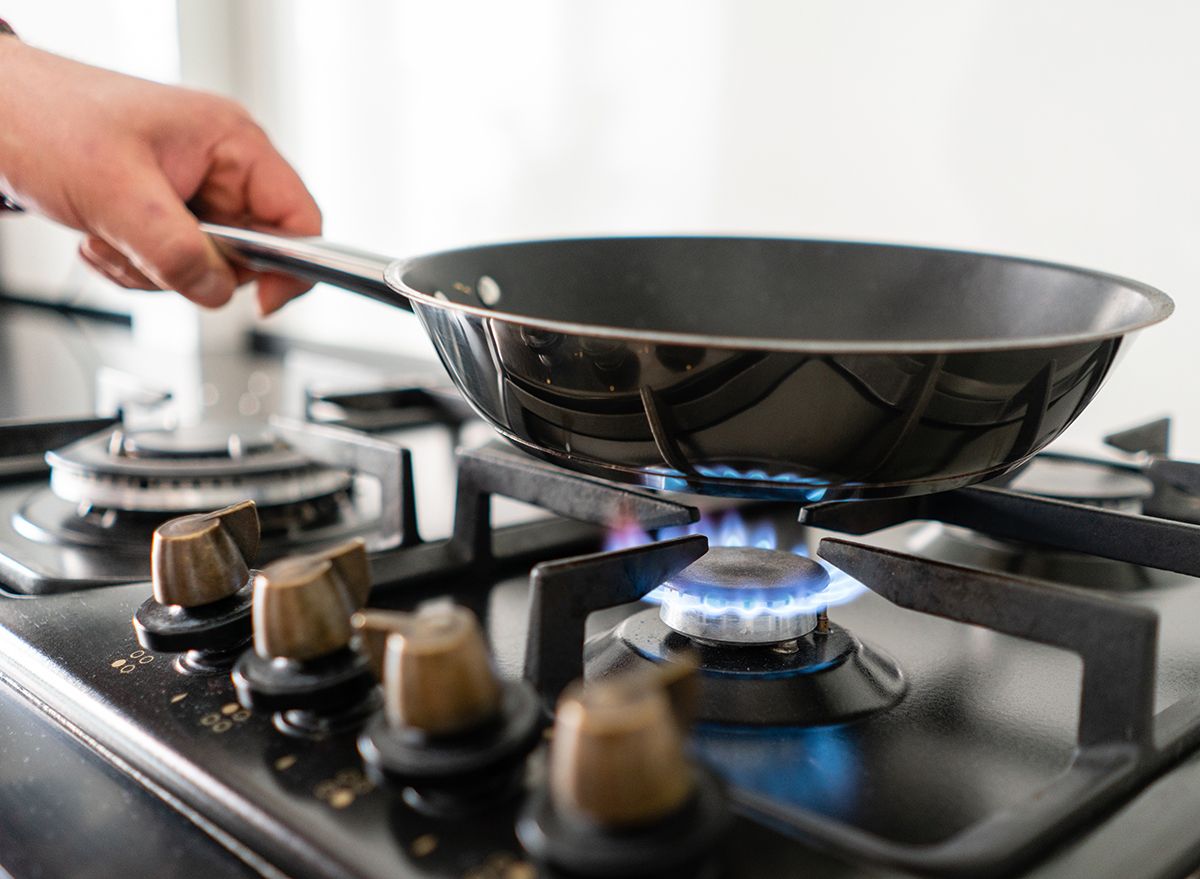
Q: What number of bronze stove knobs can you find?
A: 4